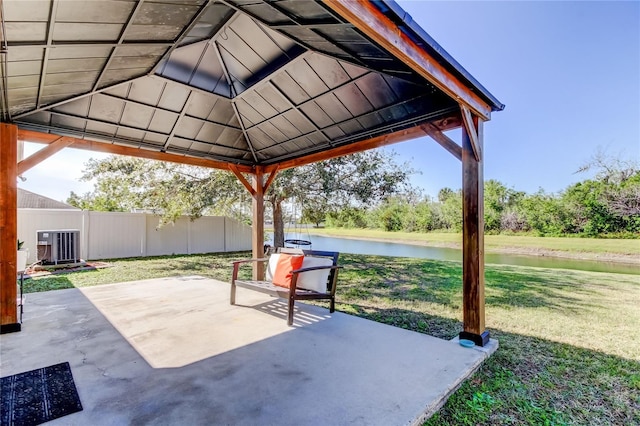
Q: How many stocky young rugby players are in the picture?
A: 0